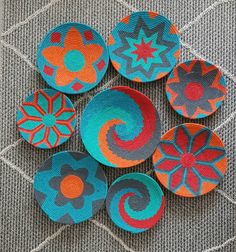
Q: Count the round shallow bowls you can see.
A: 8